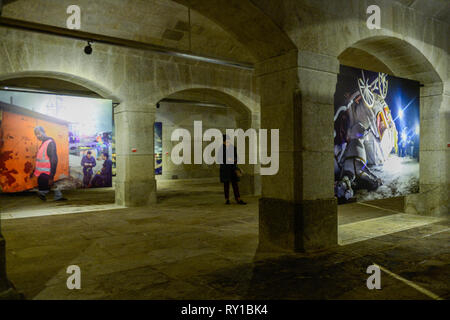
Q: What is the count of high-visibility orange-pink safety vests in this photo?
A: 1